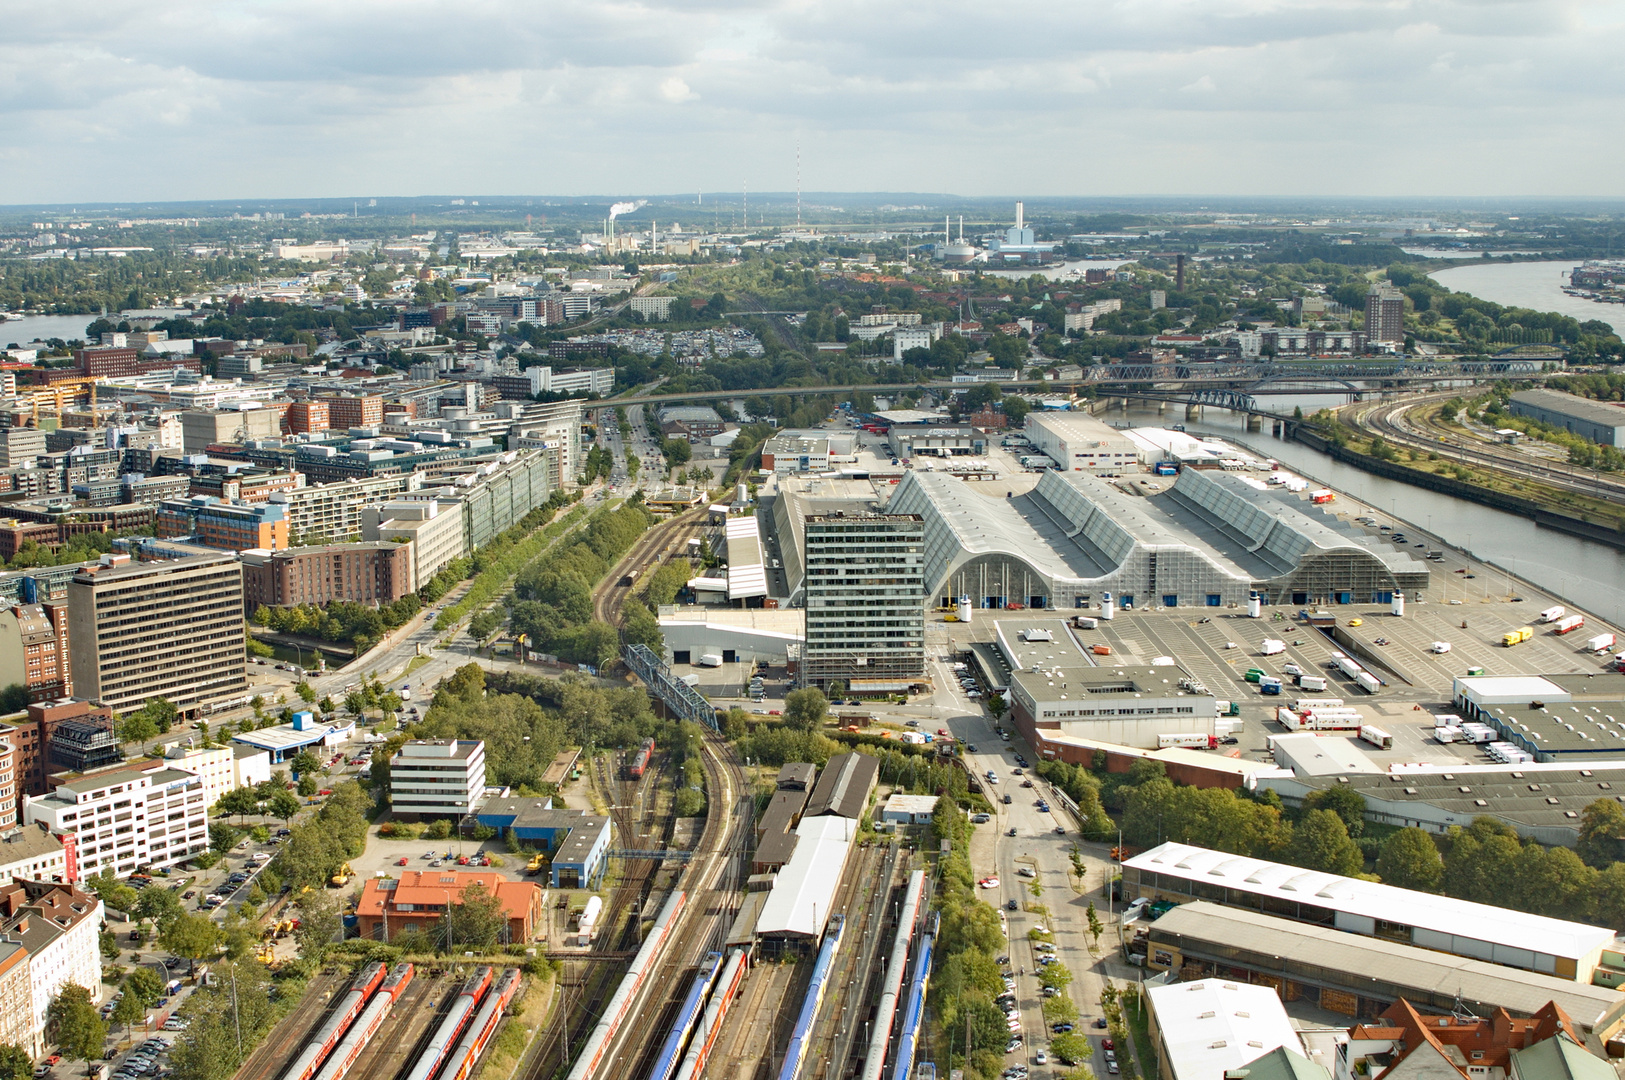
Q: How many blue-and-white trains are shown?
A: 3